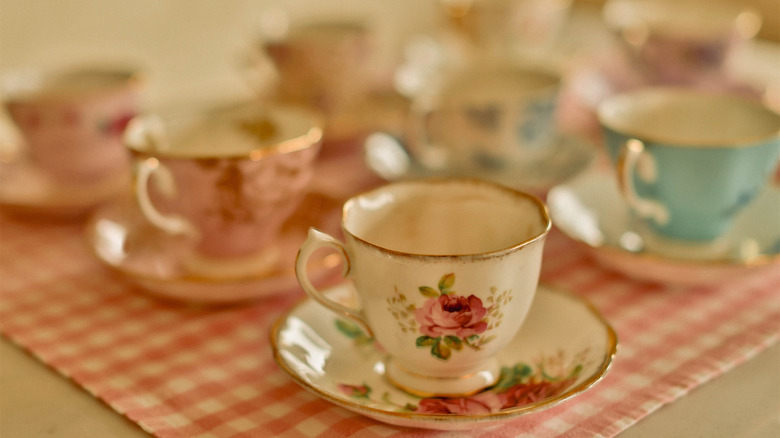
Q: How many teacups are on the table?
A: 8